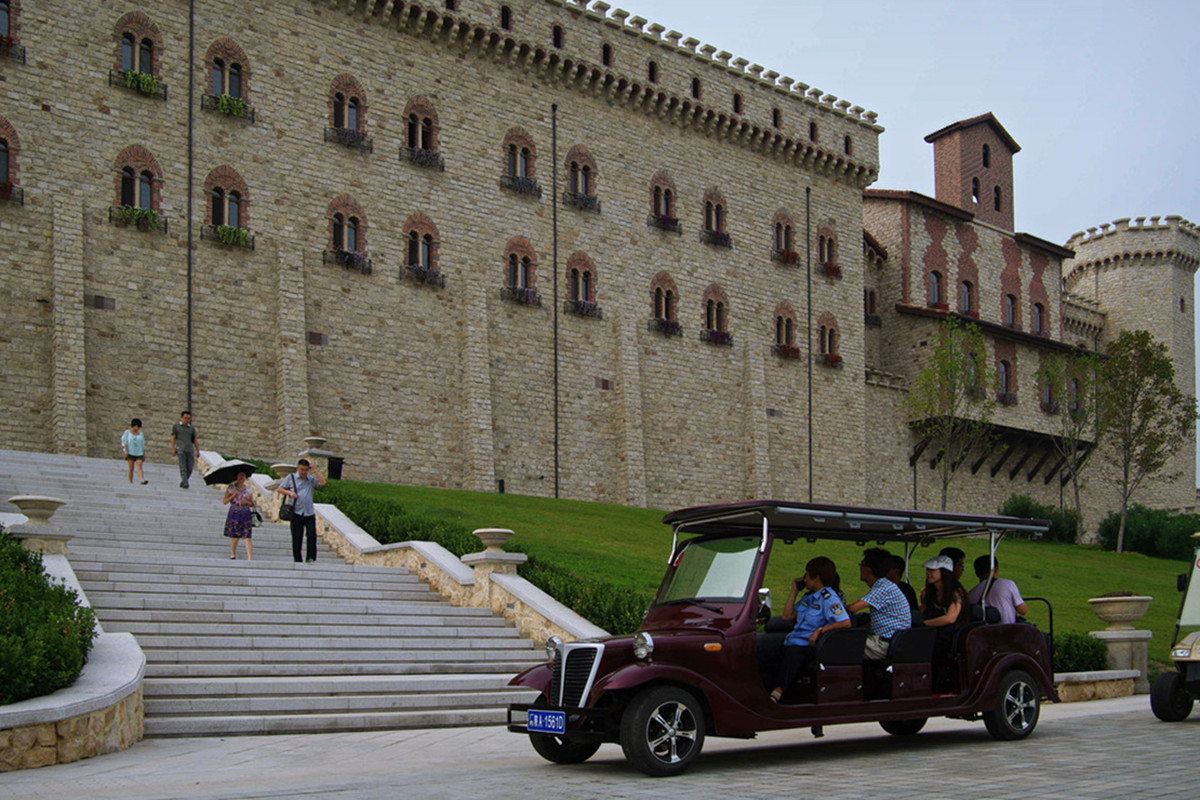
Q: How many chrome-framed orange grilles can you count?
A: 0